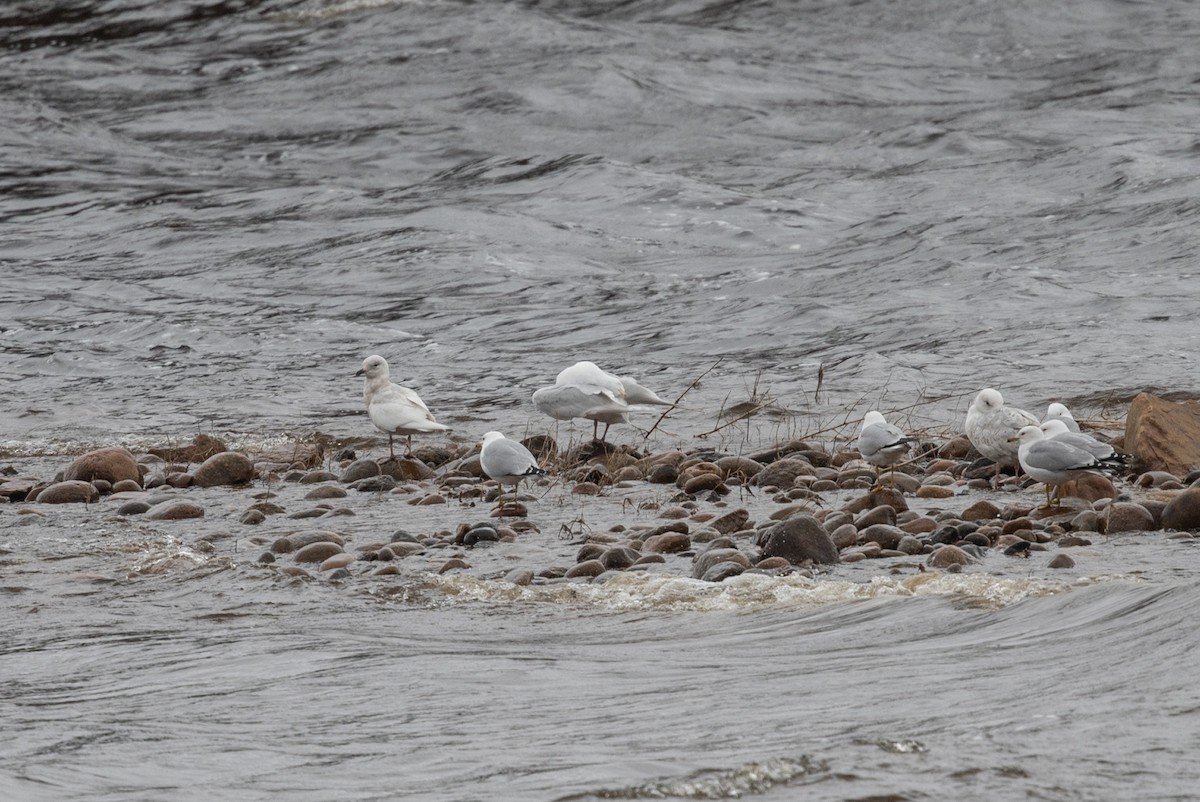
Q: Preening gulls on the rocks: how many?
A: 1